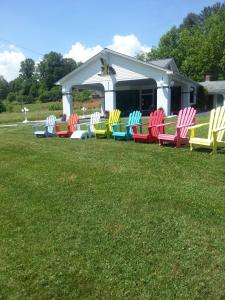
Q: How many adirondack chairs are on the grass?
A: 8